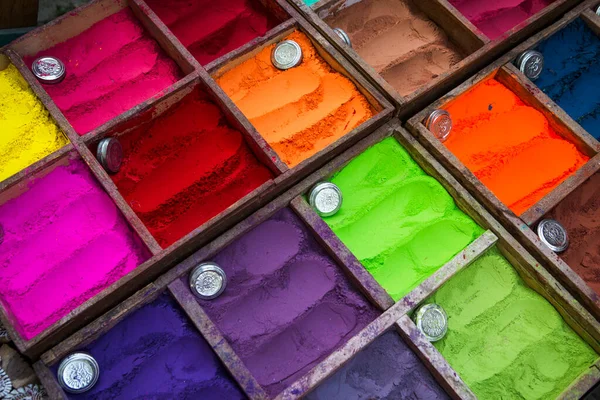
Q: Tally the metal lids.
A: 11